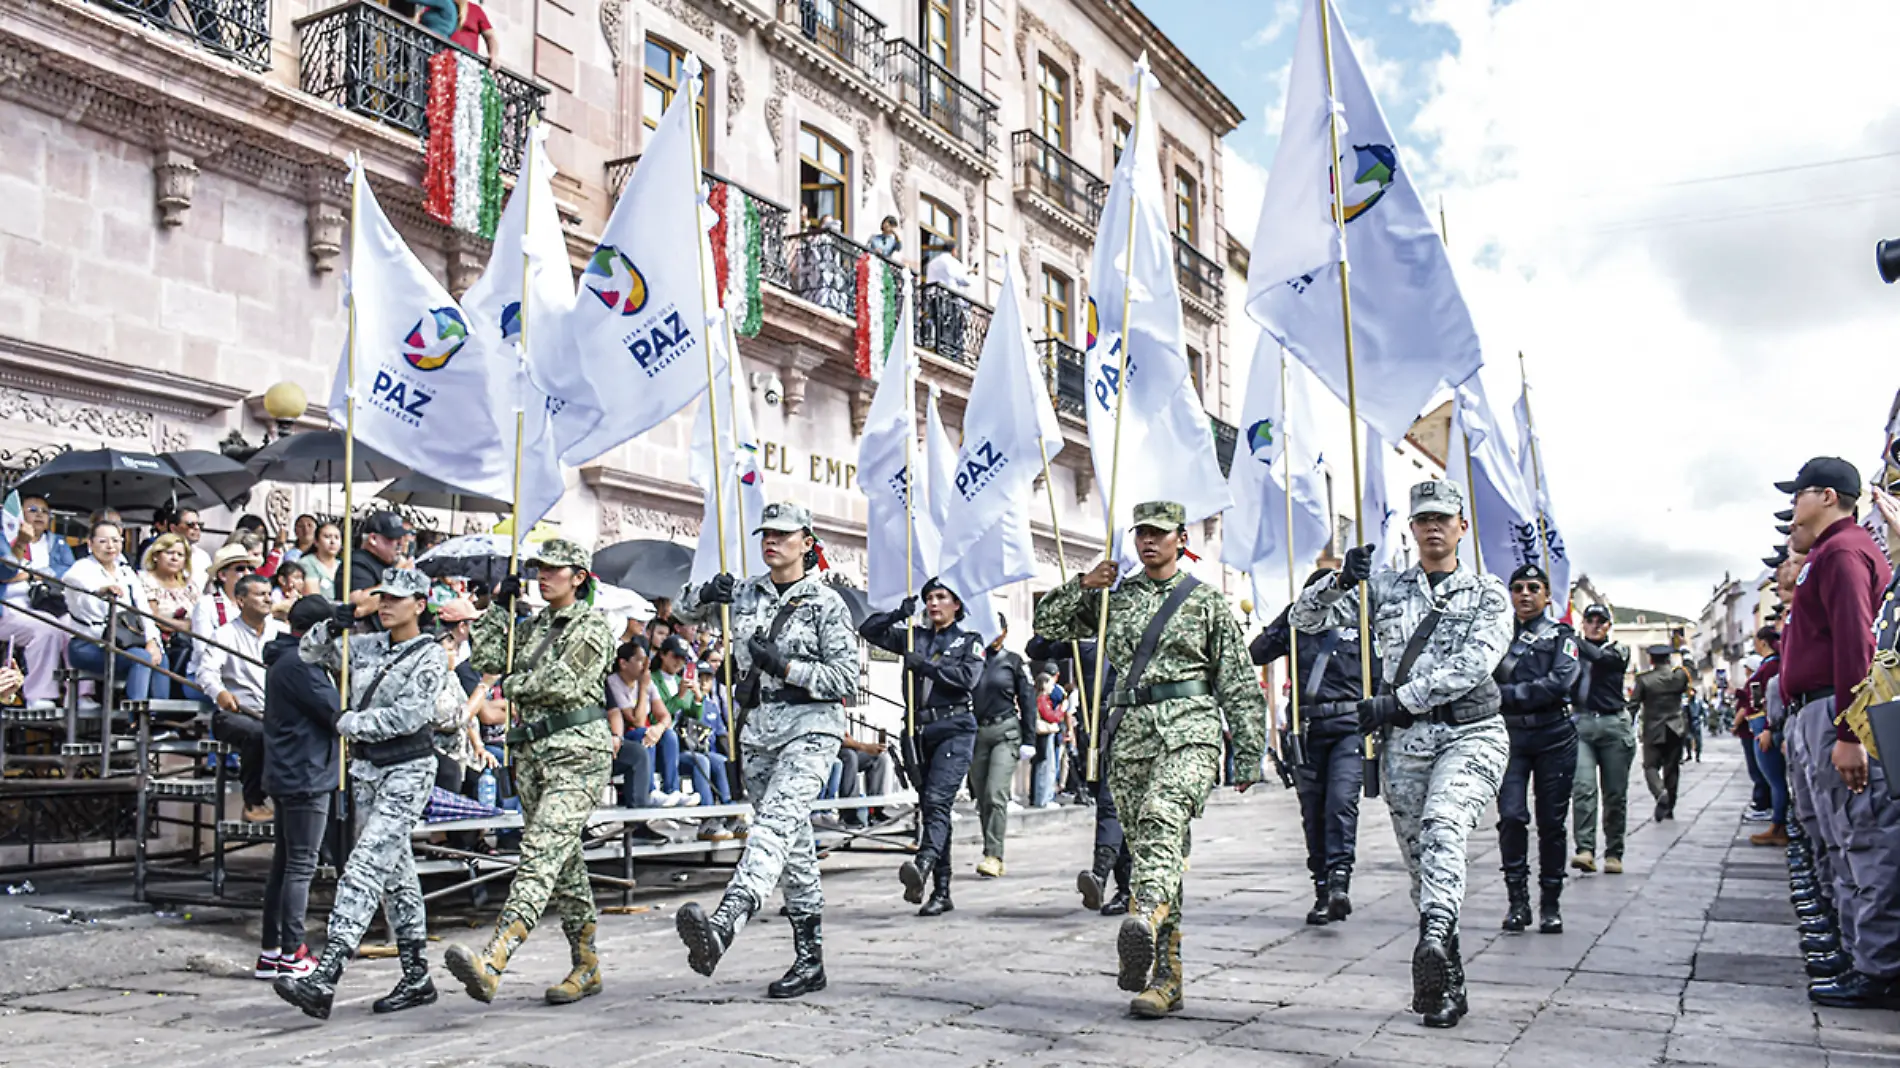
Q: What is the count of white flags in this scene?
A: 13